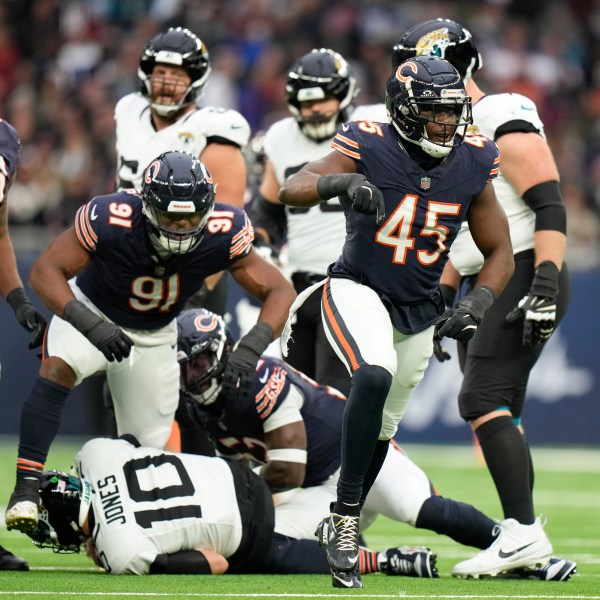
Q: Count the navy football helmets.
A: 3